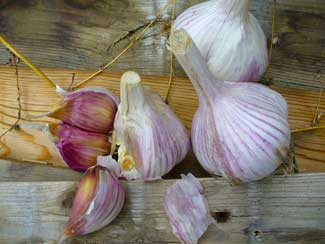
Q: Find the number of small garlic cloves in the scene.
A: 3